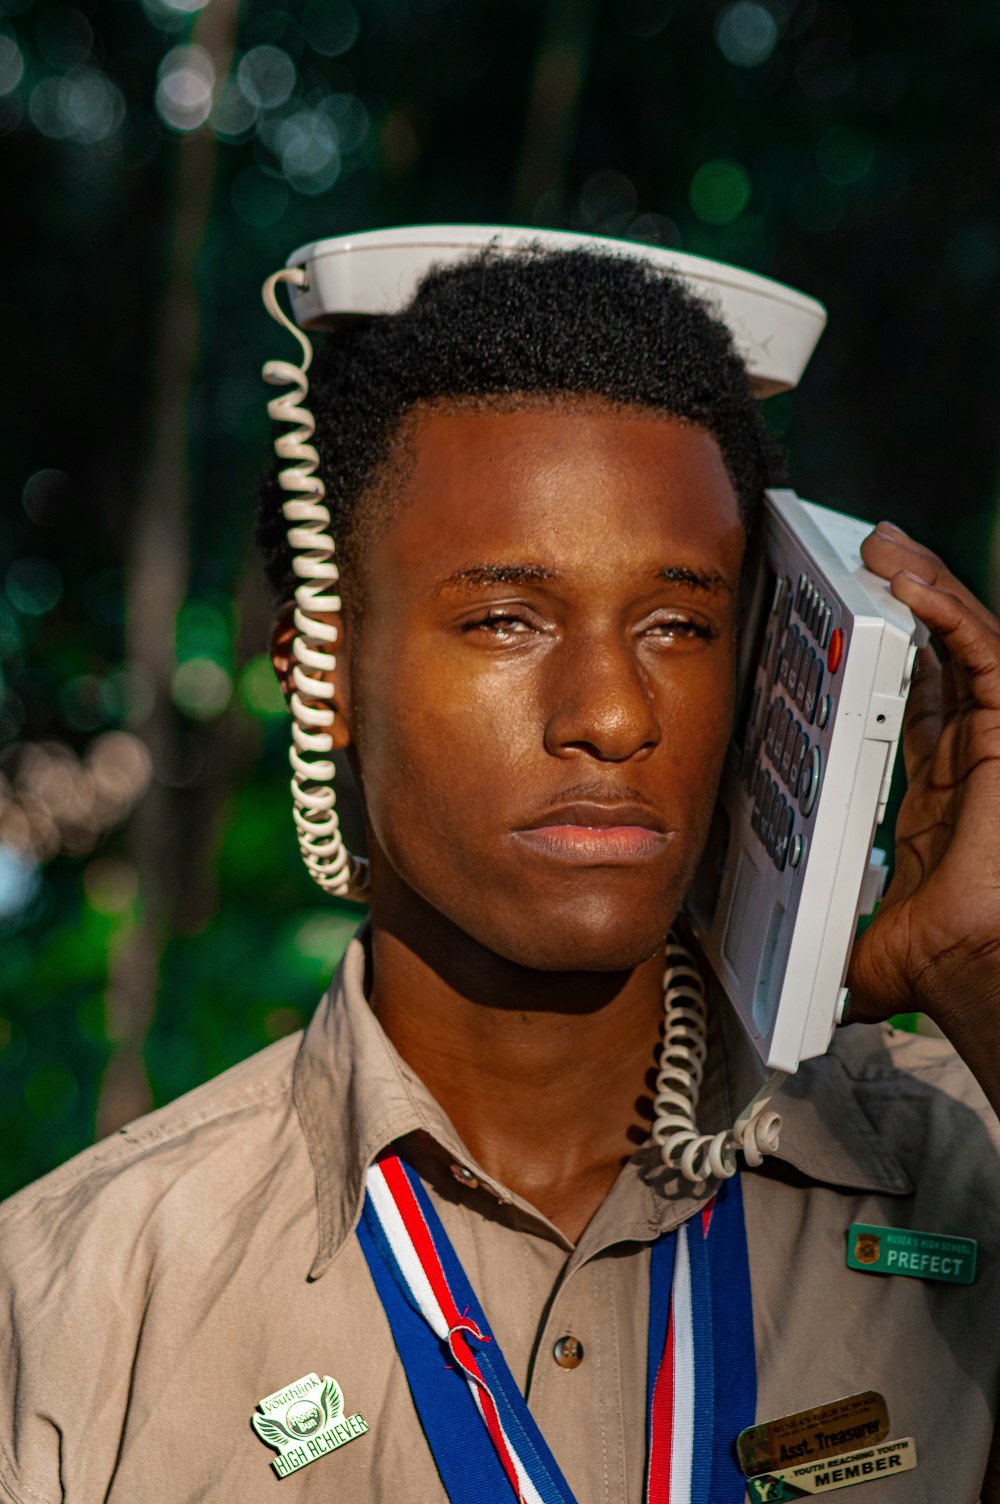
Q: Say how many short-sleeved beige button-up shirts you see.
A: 1